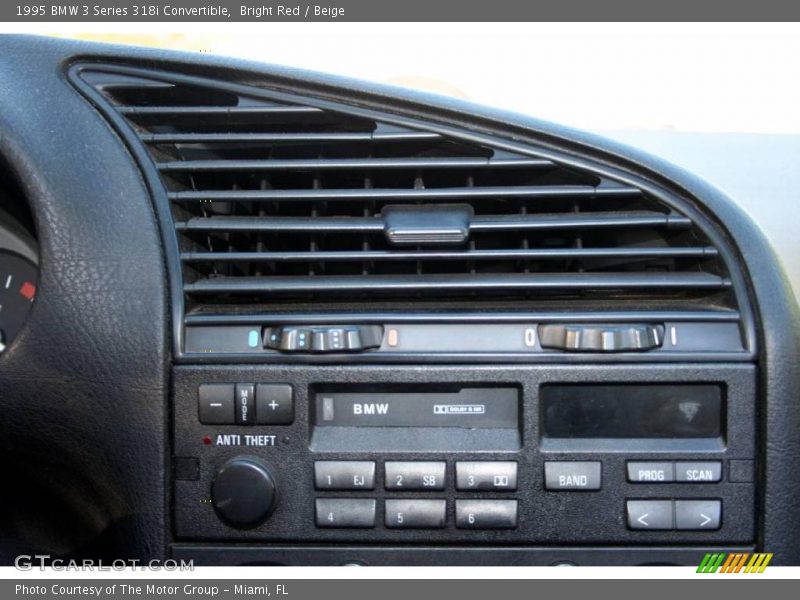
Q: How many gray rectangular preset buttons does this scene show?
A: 6